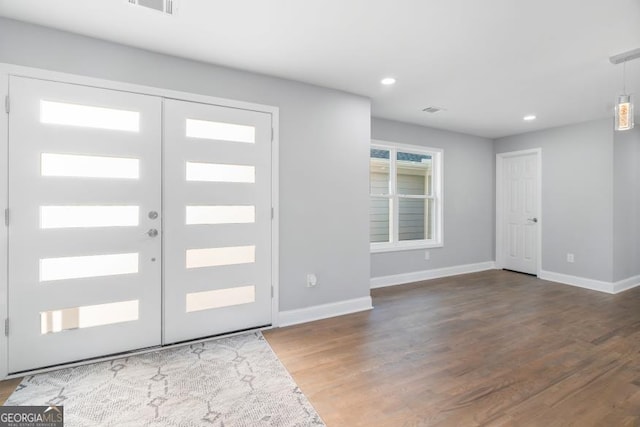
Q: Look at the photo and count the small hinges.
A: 6